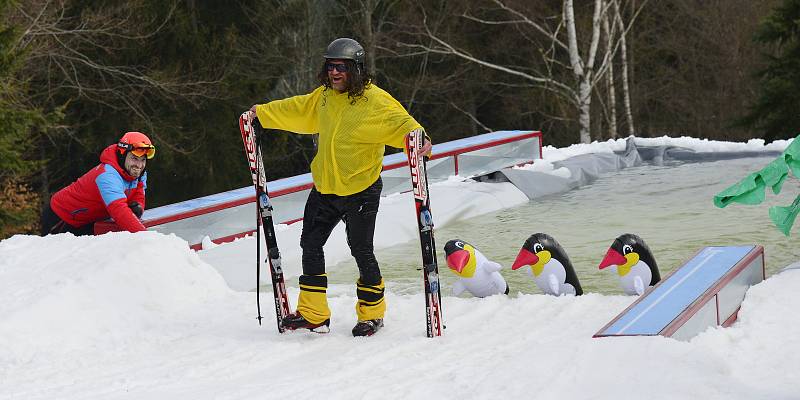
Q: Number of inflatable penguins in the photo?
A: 3